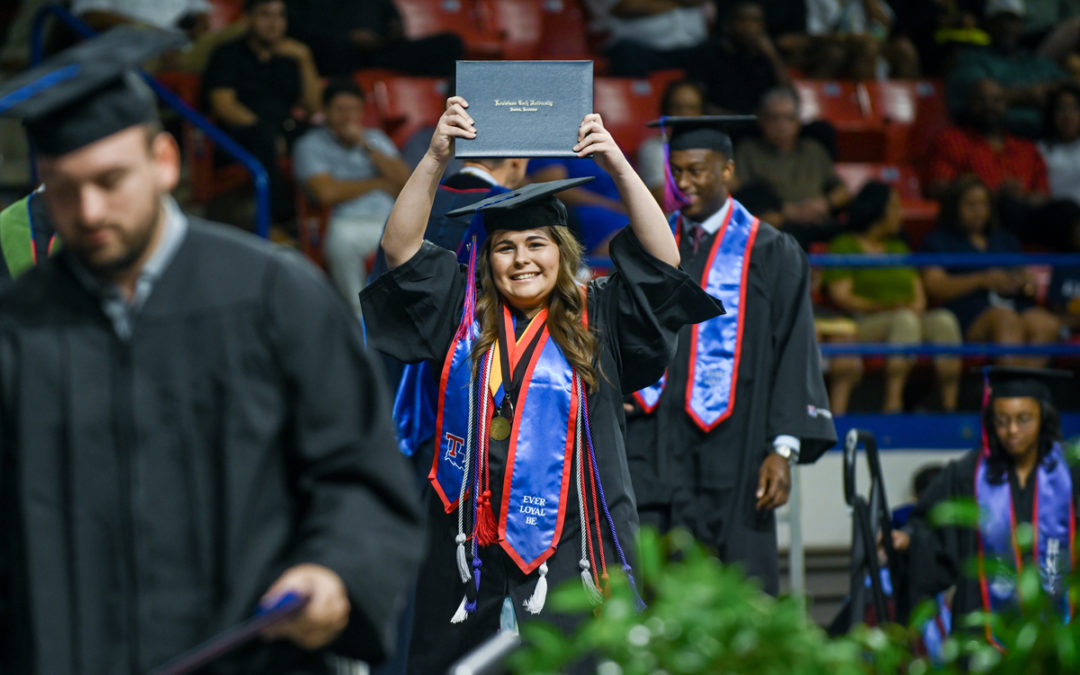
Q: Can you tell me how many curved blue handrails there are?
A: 1